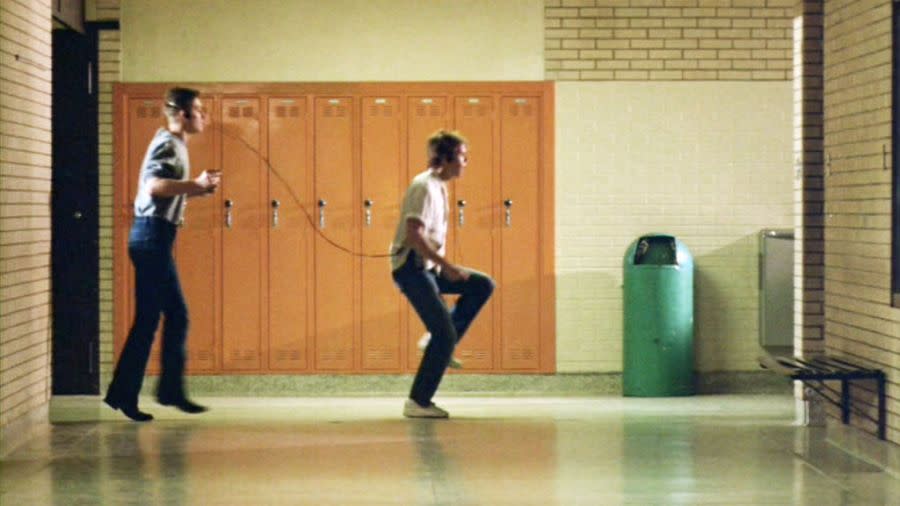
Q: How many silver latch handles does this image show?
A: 6